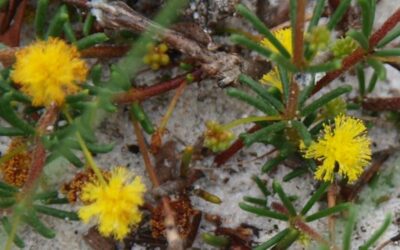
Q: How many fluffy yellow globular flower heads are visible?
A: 4